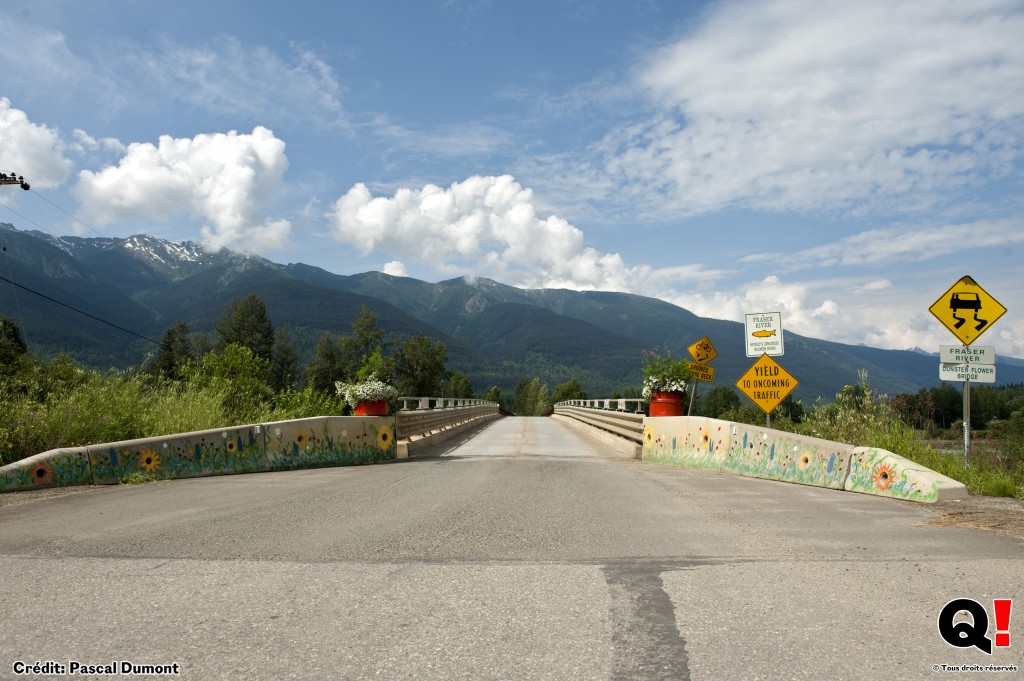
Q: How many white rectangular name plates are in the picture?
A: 3